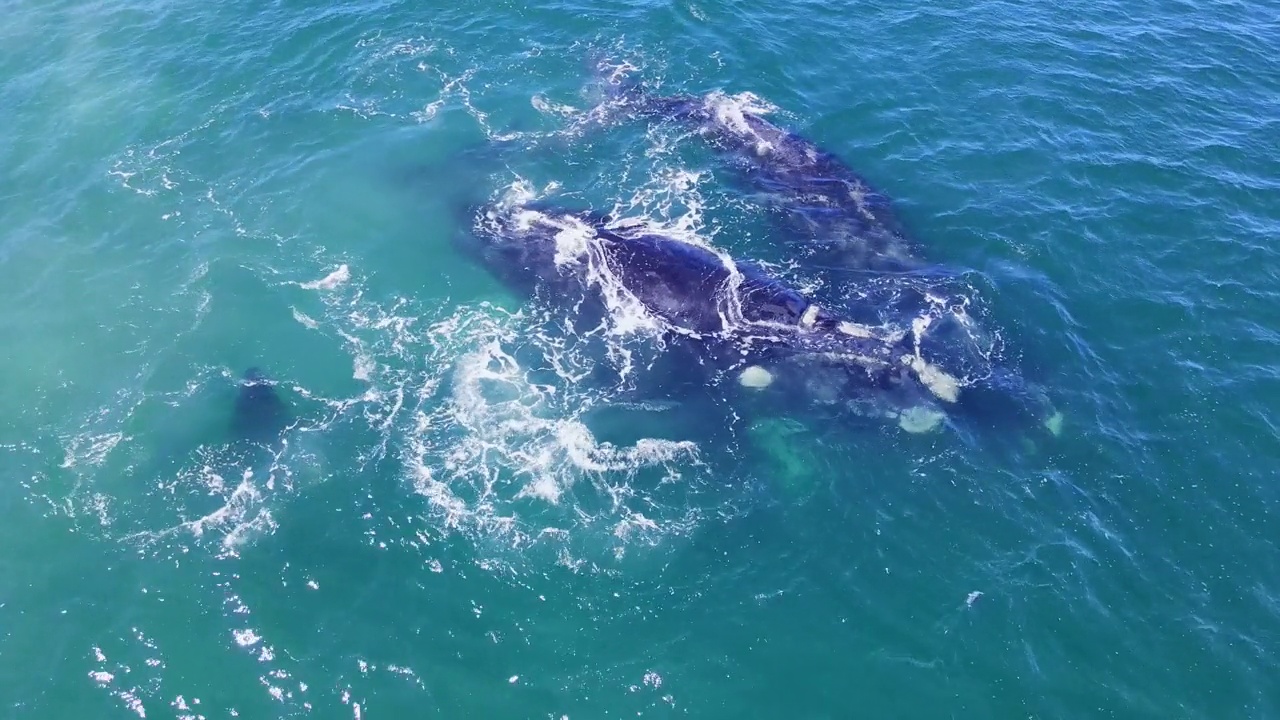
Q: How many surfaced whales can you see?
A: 2